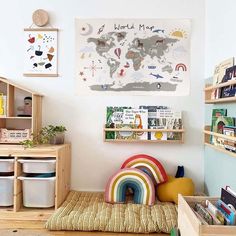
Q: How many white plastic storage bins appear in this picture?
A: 4